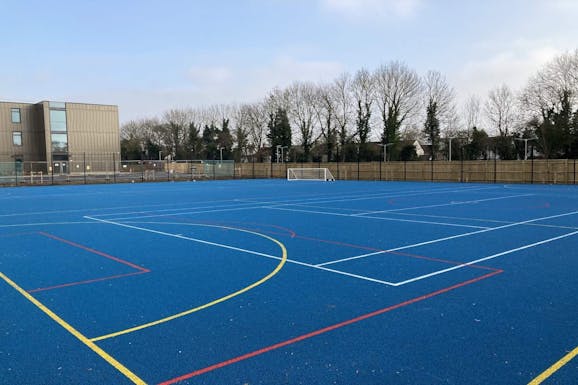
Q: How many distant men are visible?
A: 0